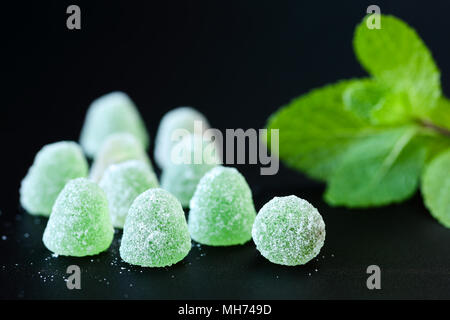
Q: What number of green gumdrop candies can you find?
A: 10